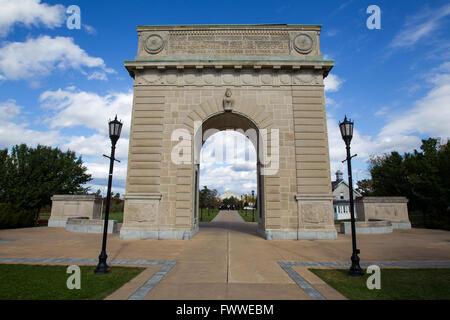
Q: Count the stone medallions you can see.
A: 2